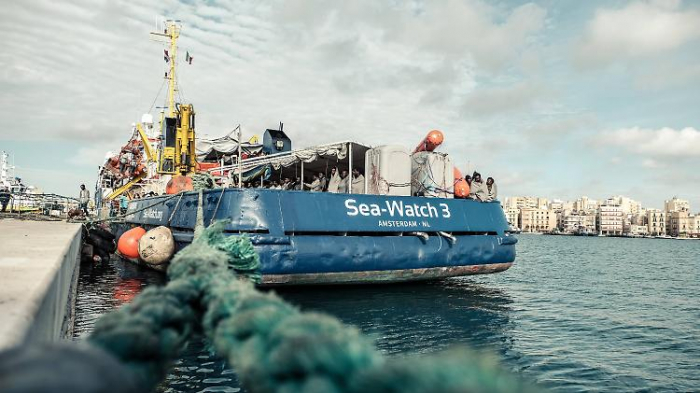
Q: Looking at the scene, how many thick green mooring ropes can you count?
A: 2